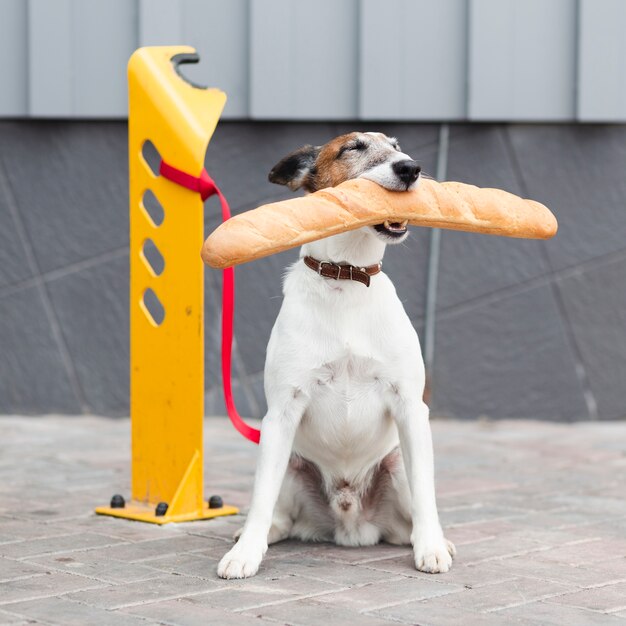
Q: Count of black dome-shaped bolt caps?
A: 3